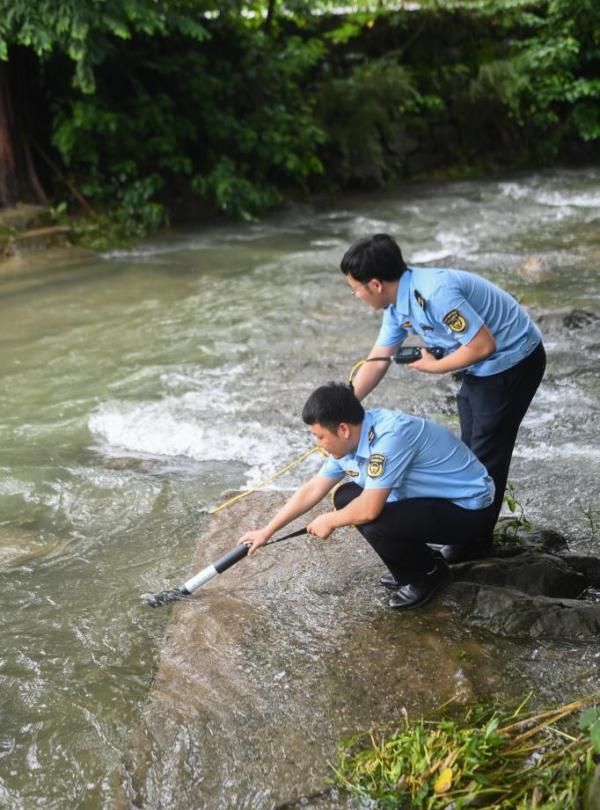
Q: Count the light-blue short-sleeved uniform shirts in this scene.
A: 2